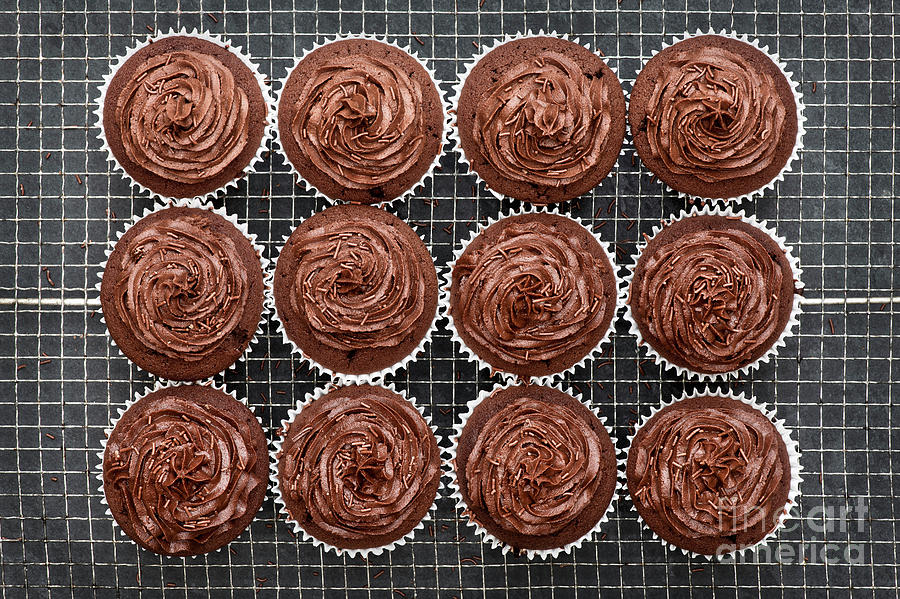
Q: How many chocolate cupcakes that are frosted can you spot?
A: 12